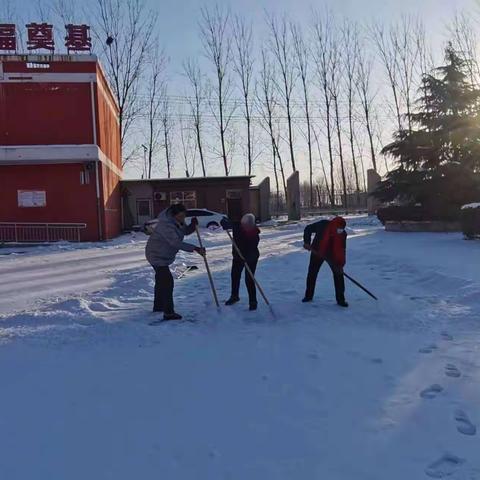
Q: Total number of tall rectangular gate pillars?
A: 3